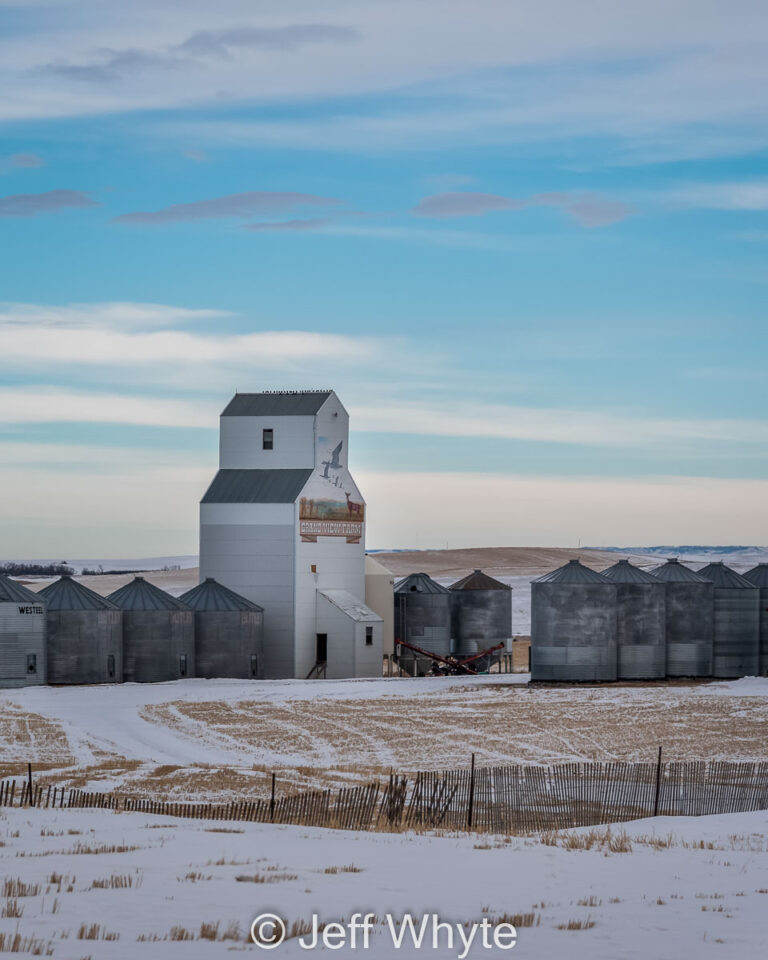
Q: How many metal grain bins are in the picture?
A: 11